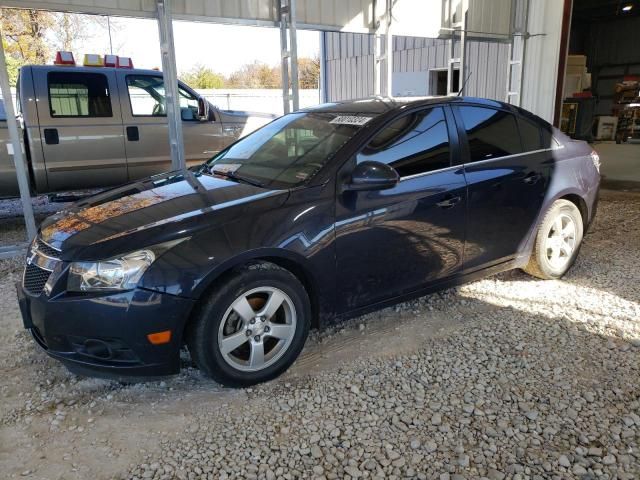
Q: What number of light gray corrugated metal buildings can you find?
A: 1